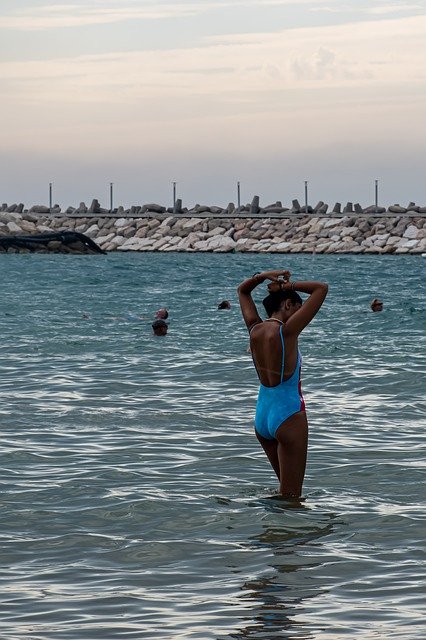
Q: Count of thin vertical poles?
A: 6